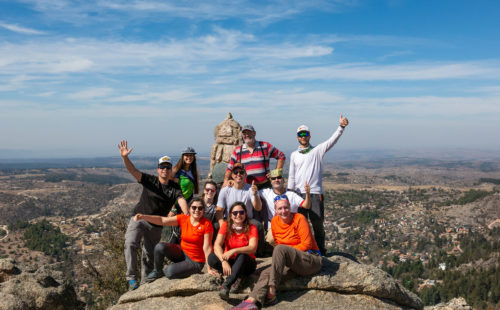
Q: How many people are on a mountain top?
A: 10